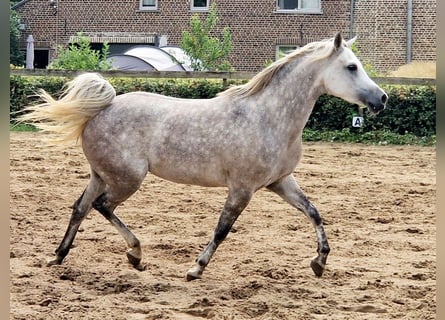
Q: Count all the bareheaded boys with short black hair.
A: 0